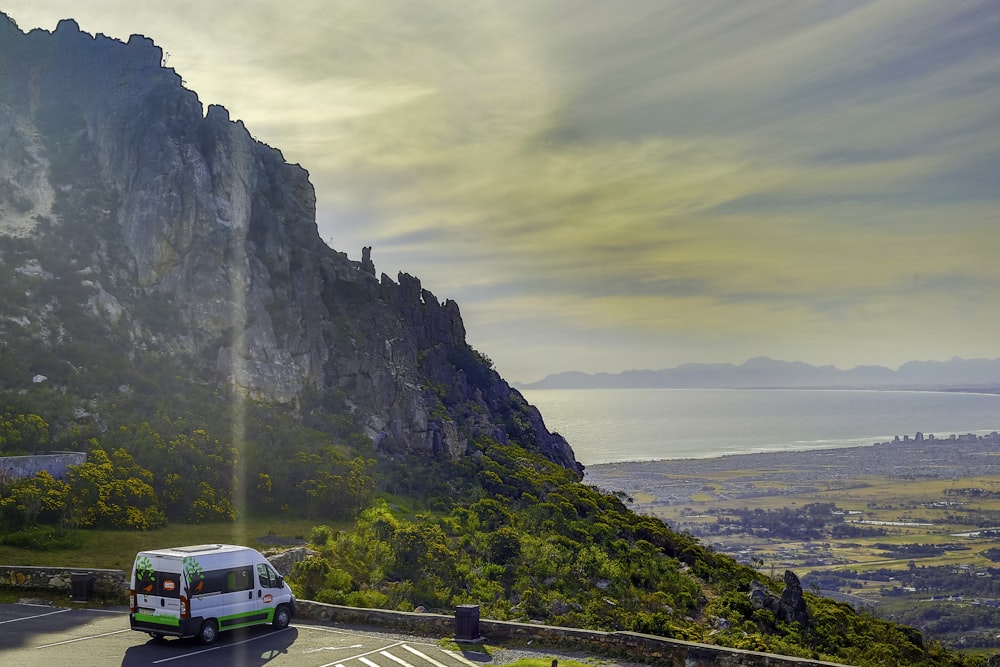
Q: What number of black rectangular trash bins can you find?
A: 2